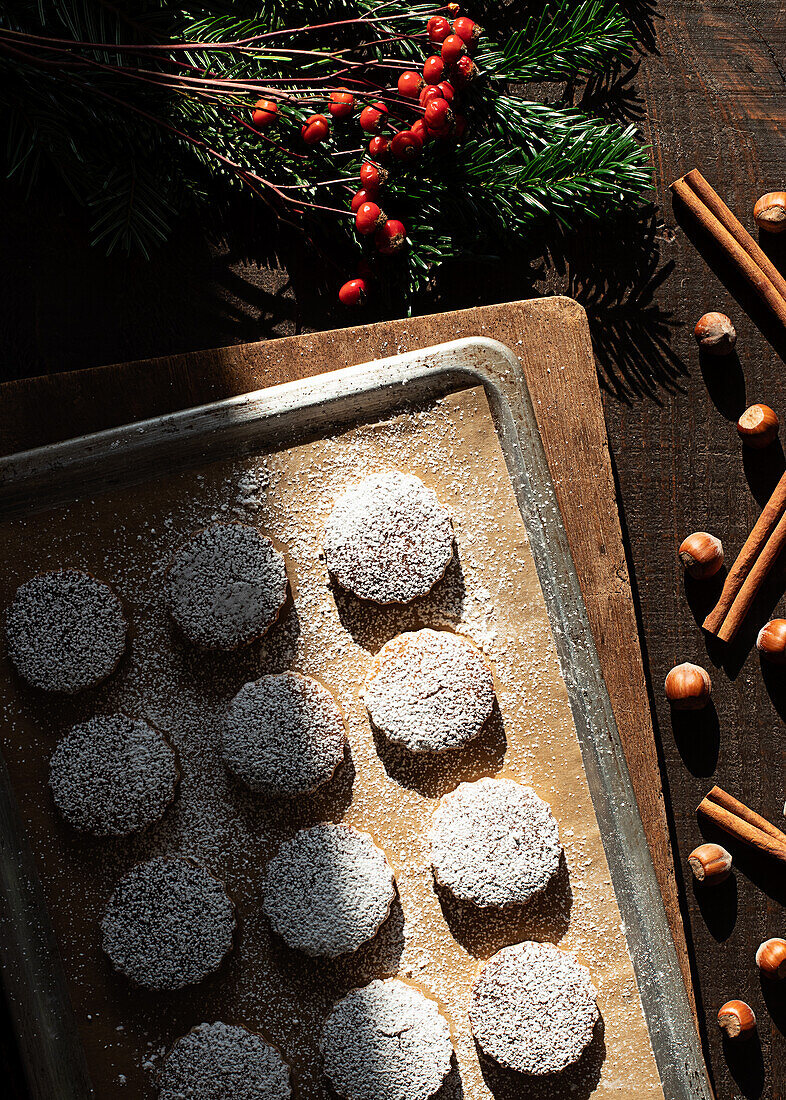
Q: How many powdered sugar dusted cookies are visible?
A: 12